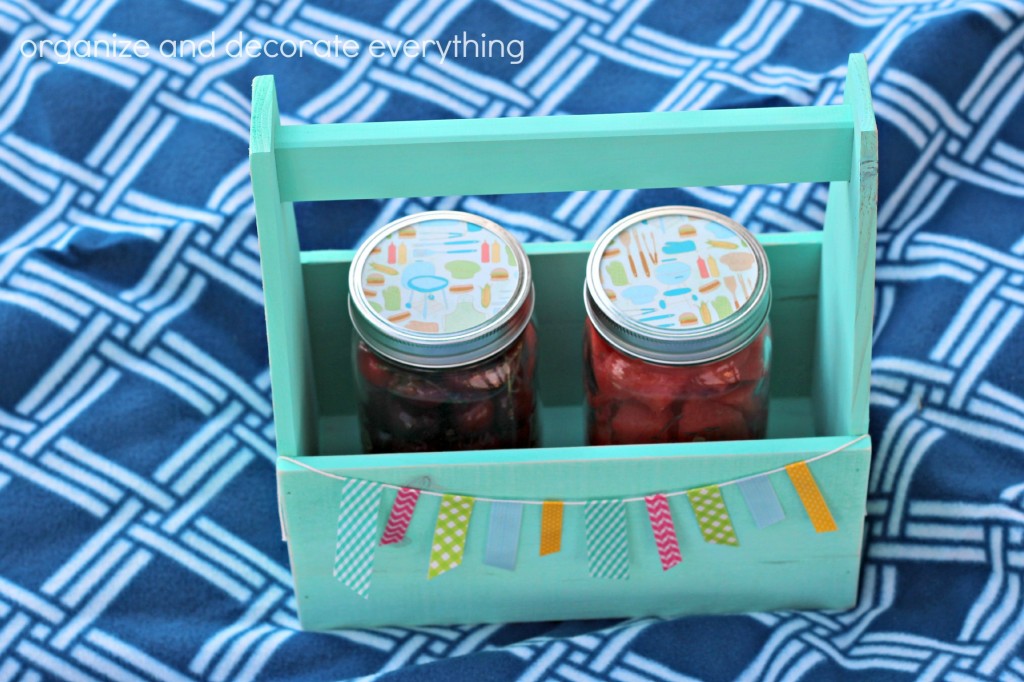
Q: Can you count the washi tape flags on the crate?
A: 10